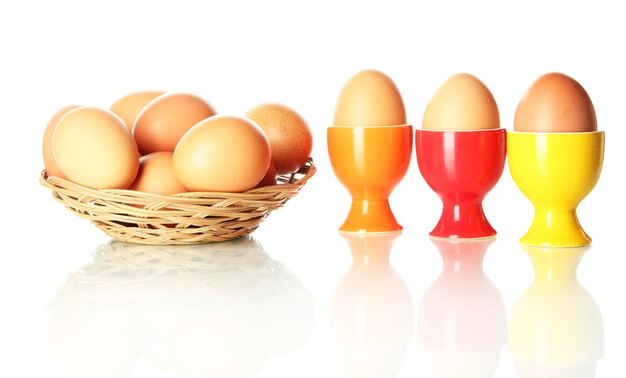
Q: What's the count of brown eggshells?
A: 11